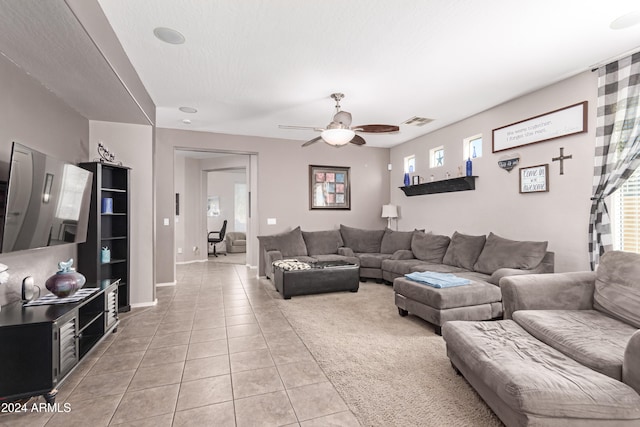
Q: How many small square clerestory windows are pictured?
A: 3